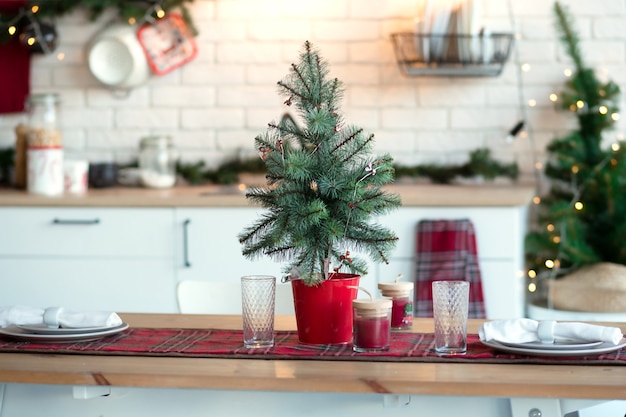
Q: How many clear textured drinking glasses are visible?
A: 2